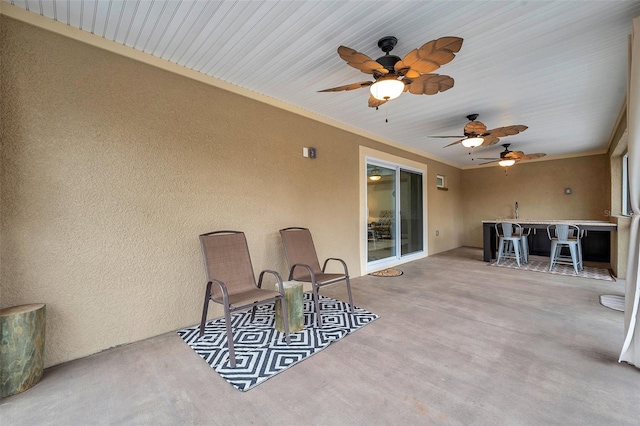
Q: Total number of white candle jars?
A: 0